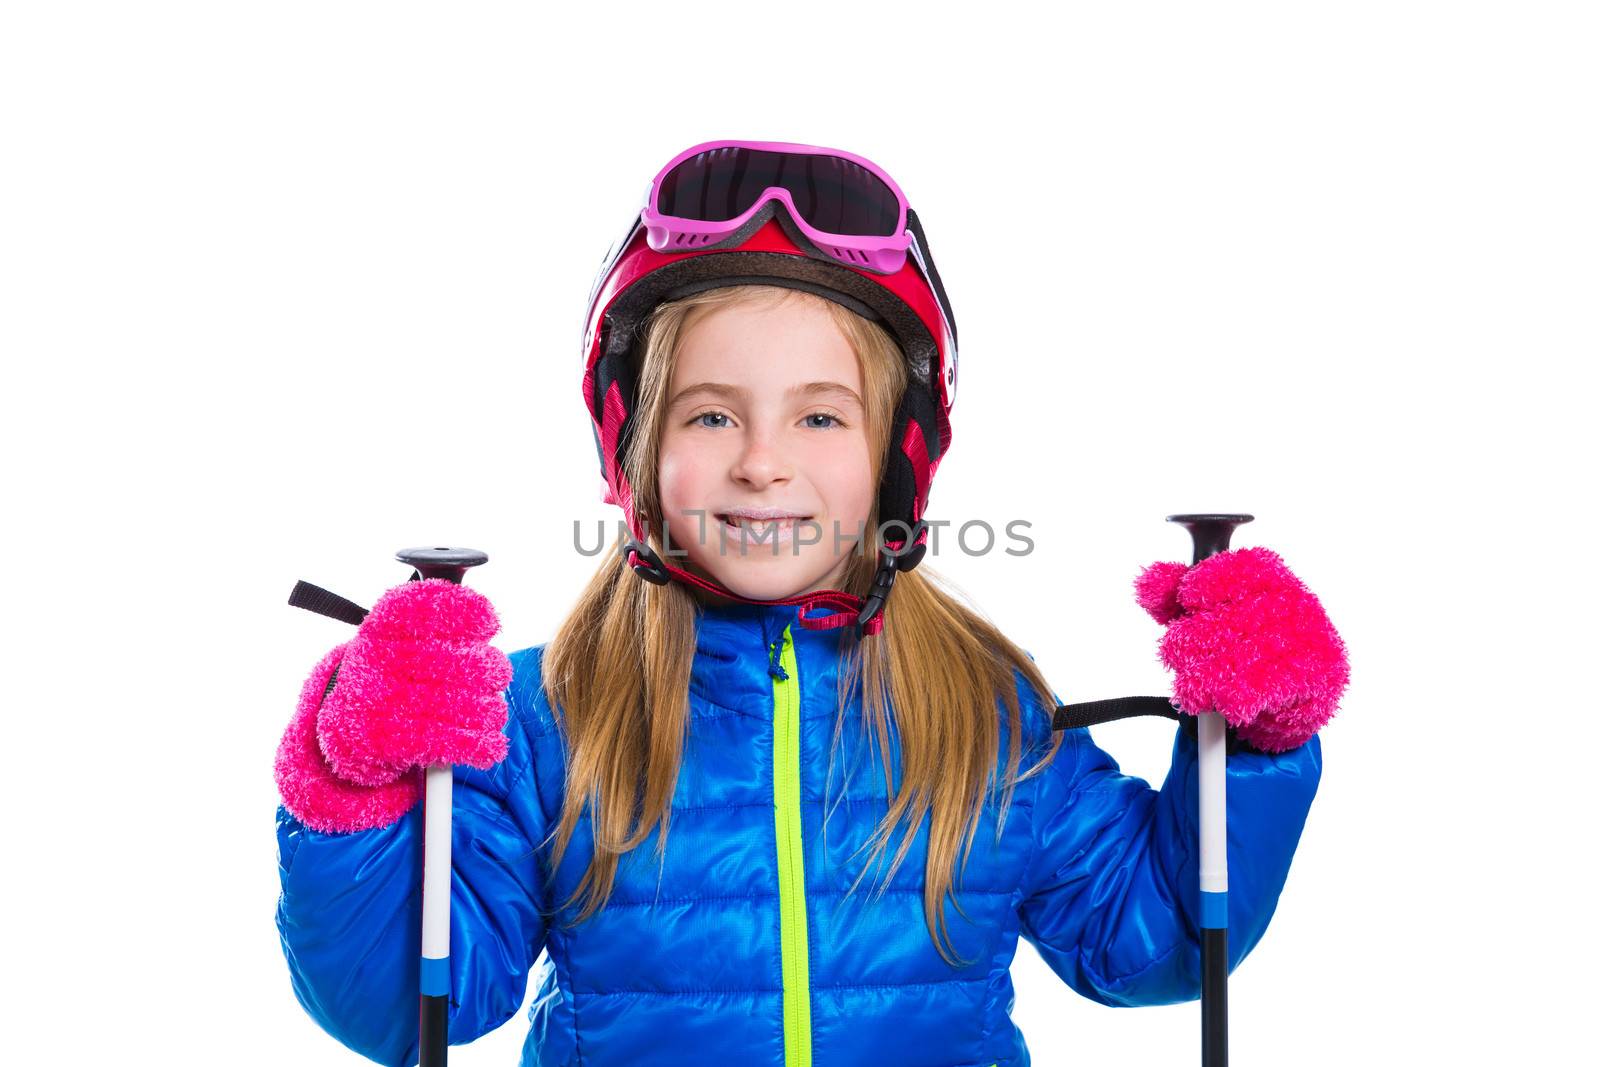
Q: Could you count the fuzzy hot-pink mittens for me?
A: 2